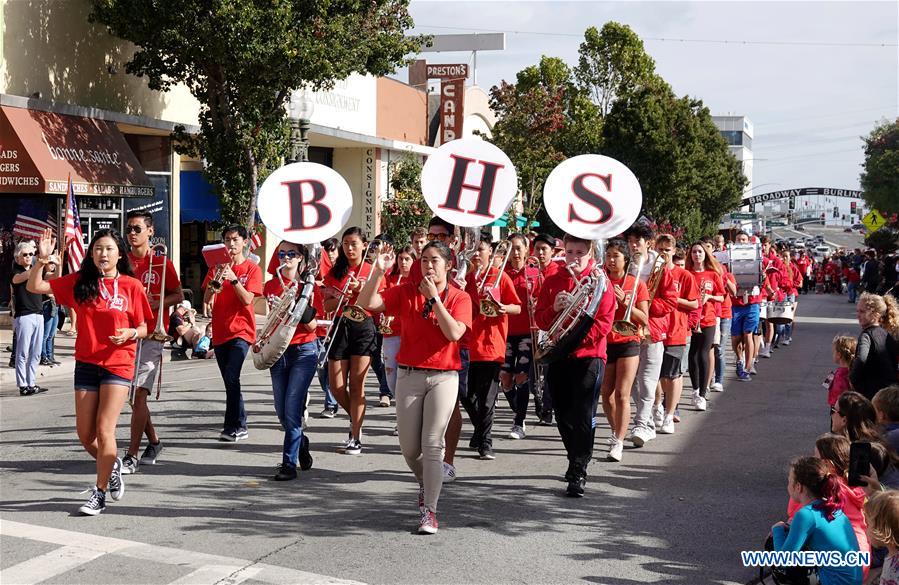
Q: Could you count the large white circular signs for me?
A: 3